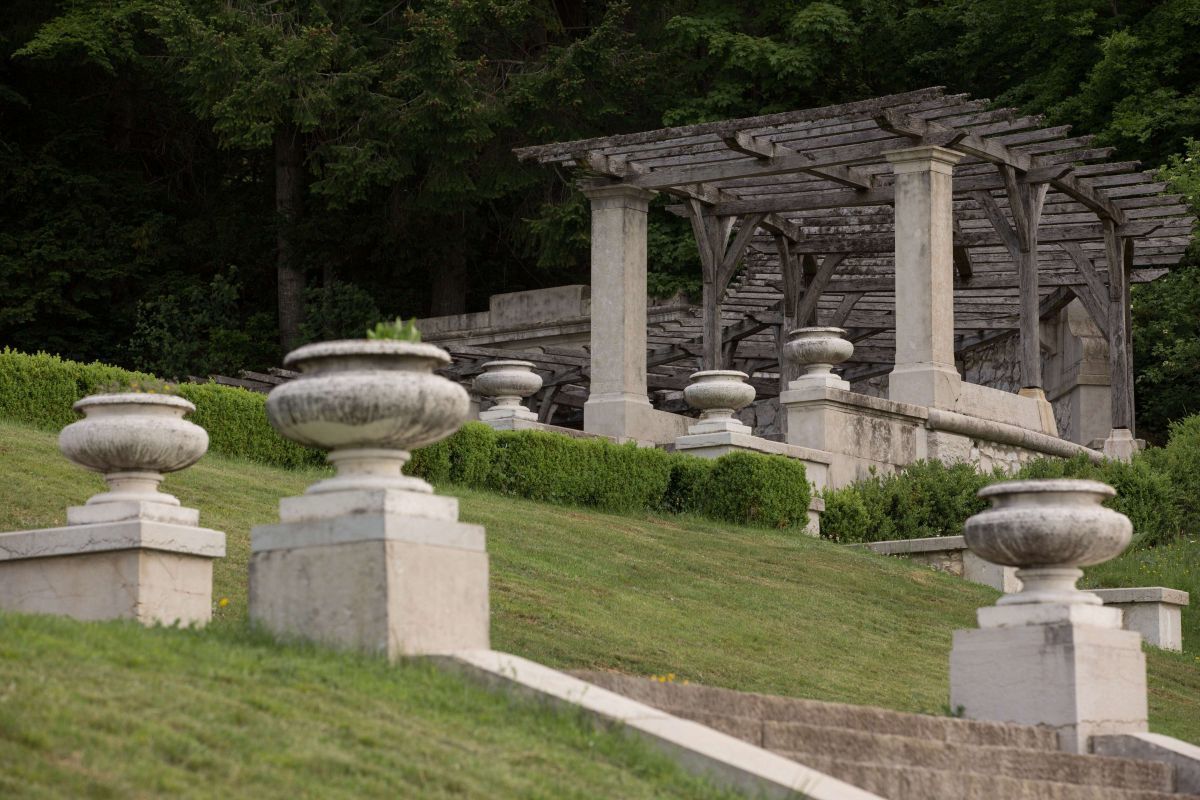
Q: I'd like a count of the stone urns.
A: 6